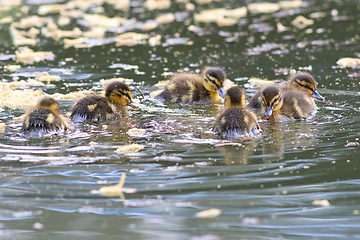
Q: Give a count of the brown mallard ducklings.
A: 6